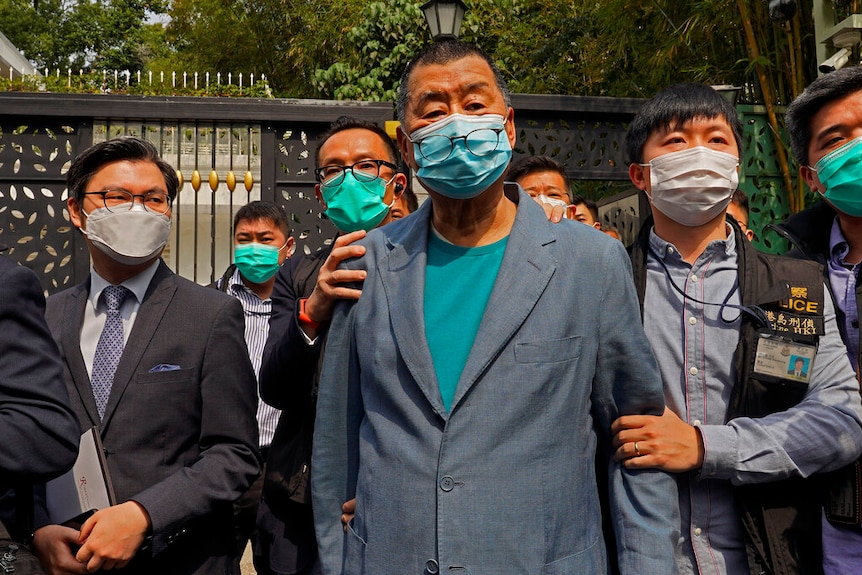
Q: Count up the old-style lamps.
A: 1